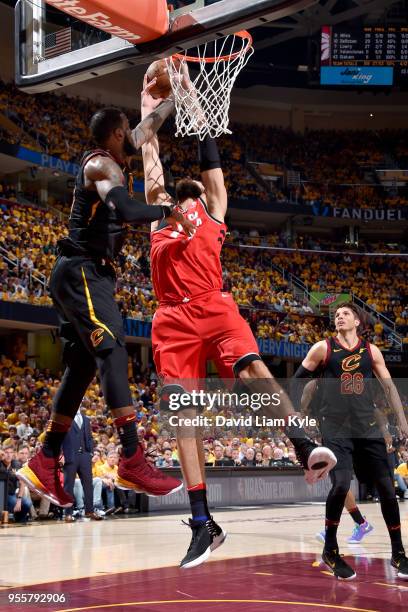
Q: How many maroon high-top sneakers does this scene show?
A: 2